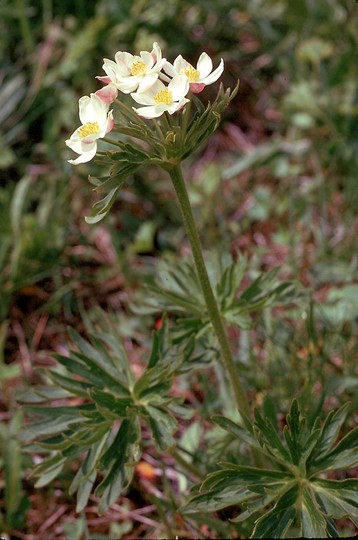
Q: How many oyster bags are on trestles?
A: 0